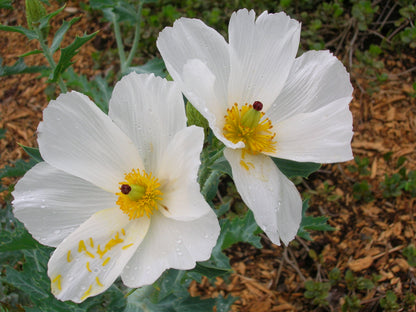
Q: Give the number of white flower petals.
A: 12